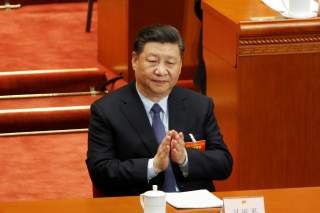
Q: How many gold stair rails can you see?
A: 5